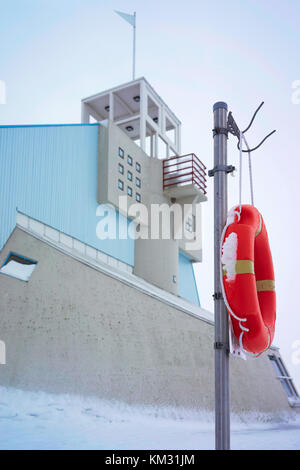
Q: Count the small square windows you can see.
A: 9